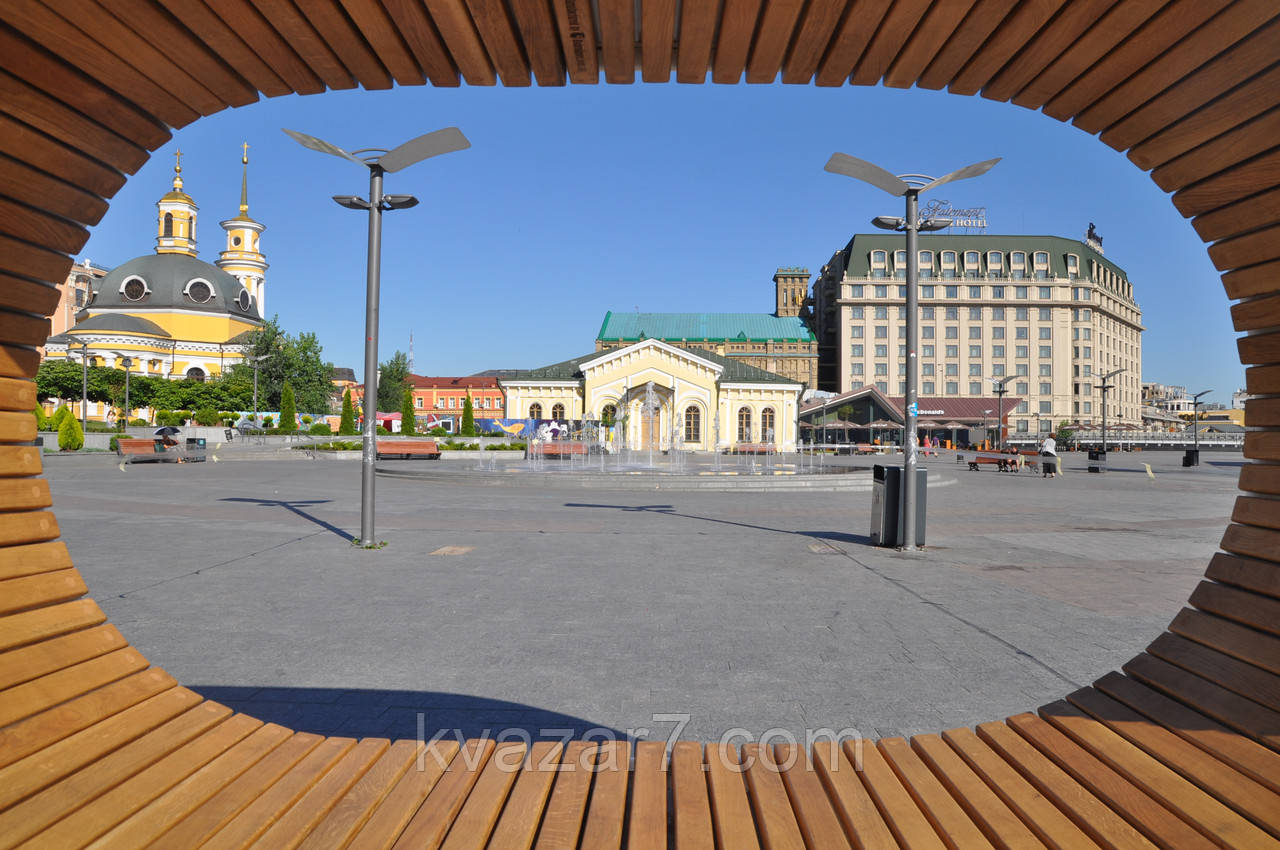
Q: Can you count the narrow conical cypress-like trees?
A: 4